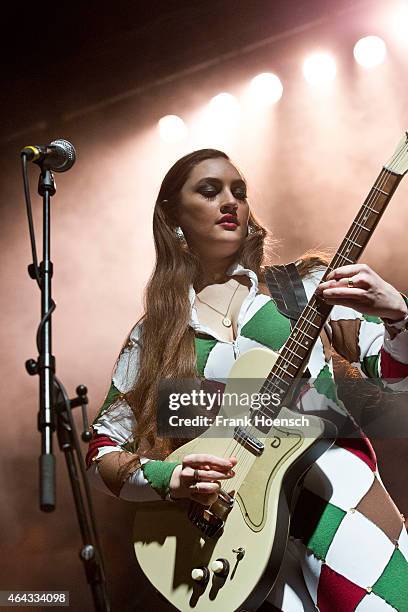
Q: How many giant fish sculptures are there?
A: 0